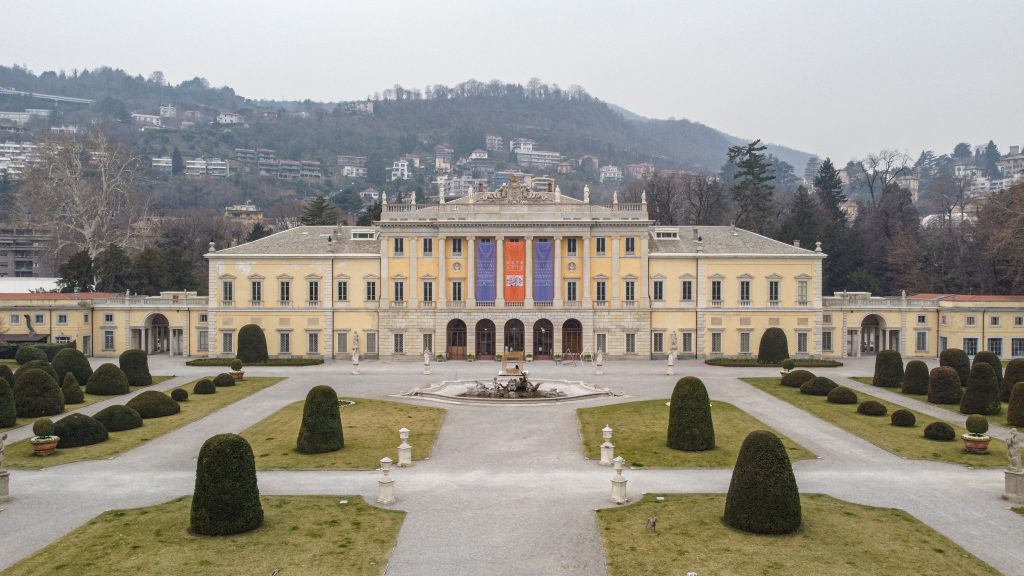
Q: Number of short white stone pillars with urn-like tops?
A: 4